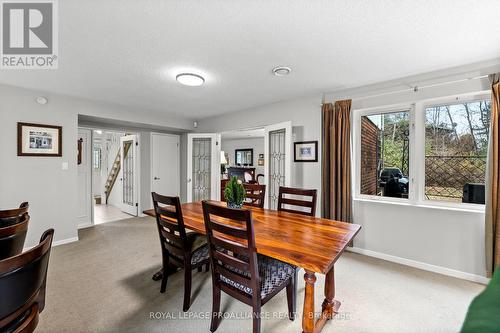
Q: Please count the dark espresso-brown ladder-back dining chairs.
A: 4